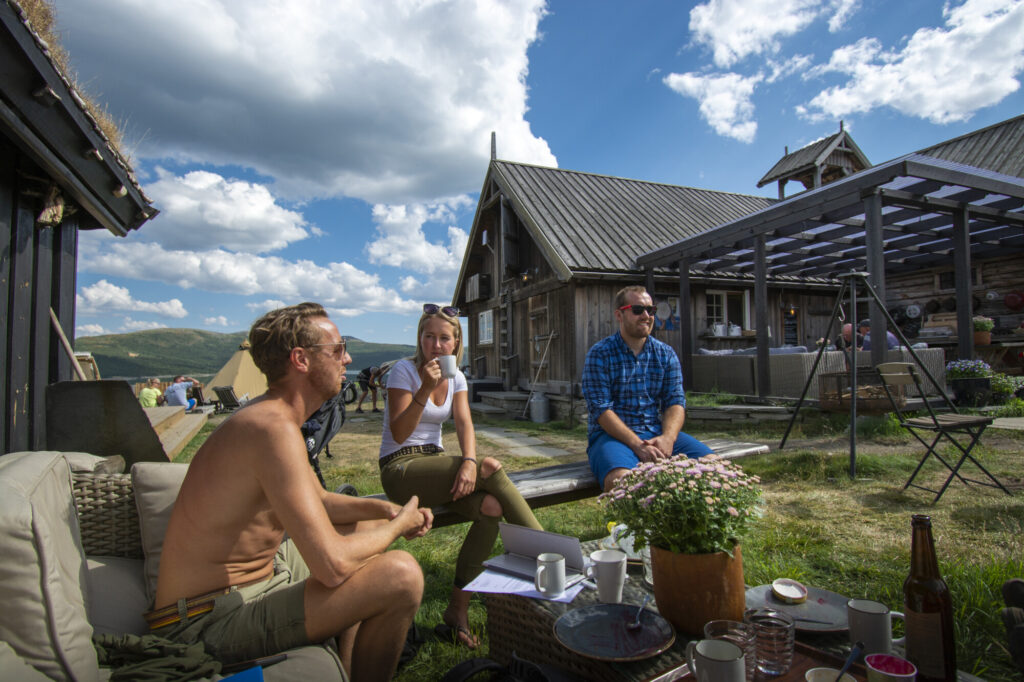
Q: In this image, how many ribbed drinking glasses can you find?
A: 2